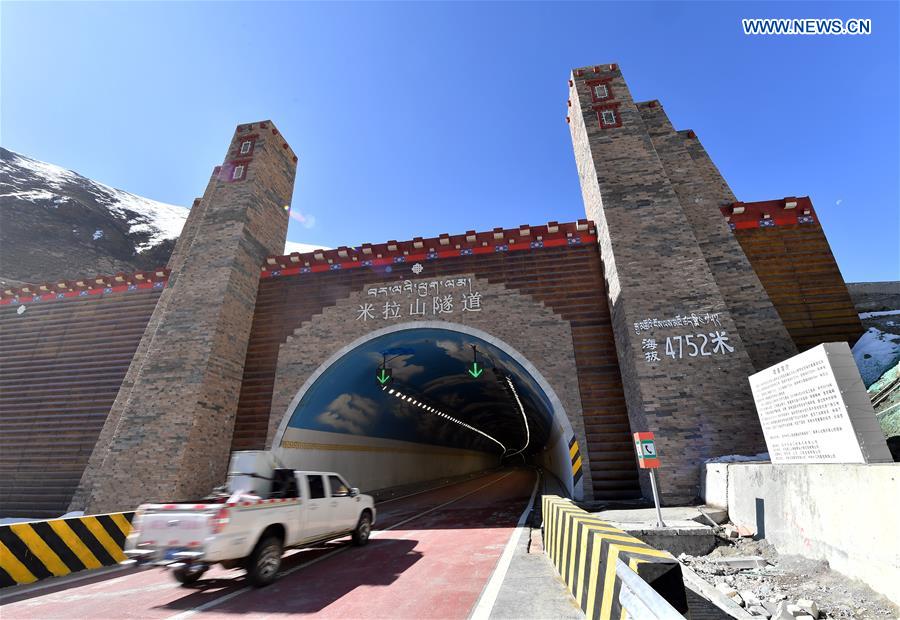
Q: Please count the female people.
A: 0